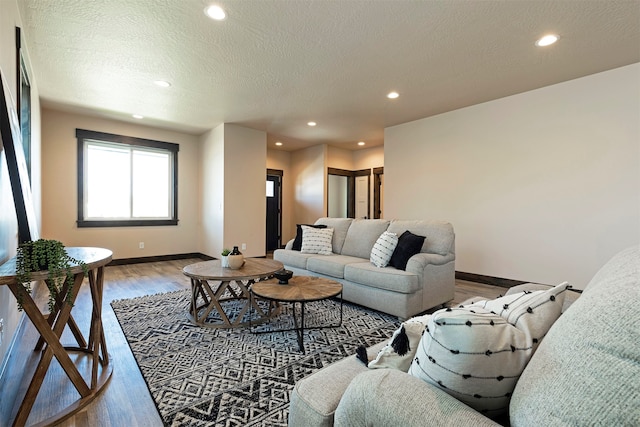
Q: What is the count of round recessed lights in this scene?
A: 8